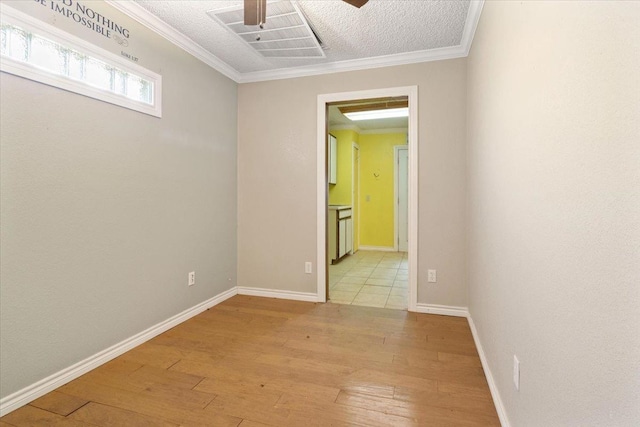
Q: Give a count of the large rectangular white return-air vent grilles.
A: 1